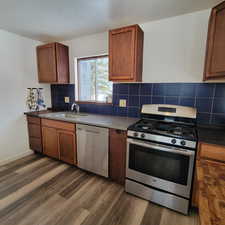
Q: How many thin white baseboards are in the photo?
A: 1